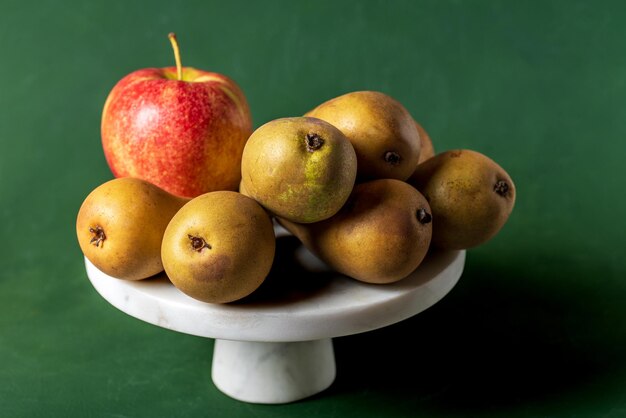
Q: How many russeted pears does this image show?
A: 7